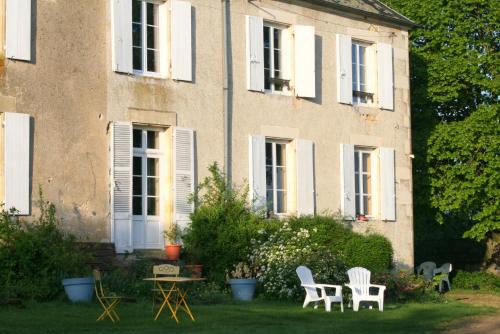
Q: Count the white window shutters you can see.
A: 14